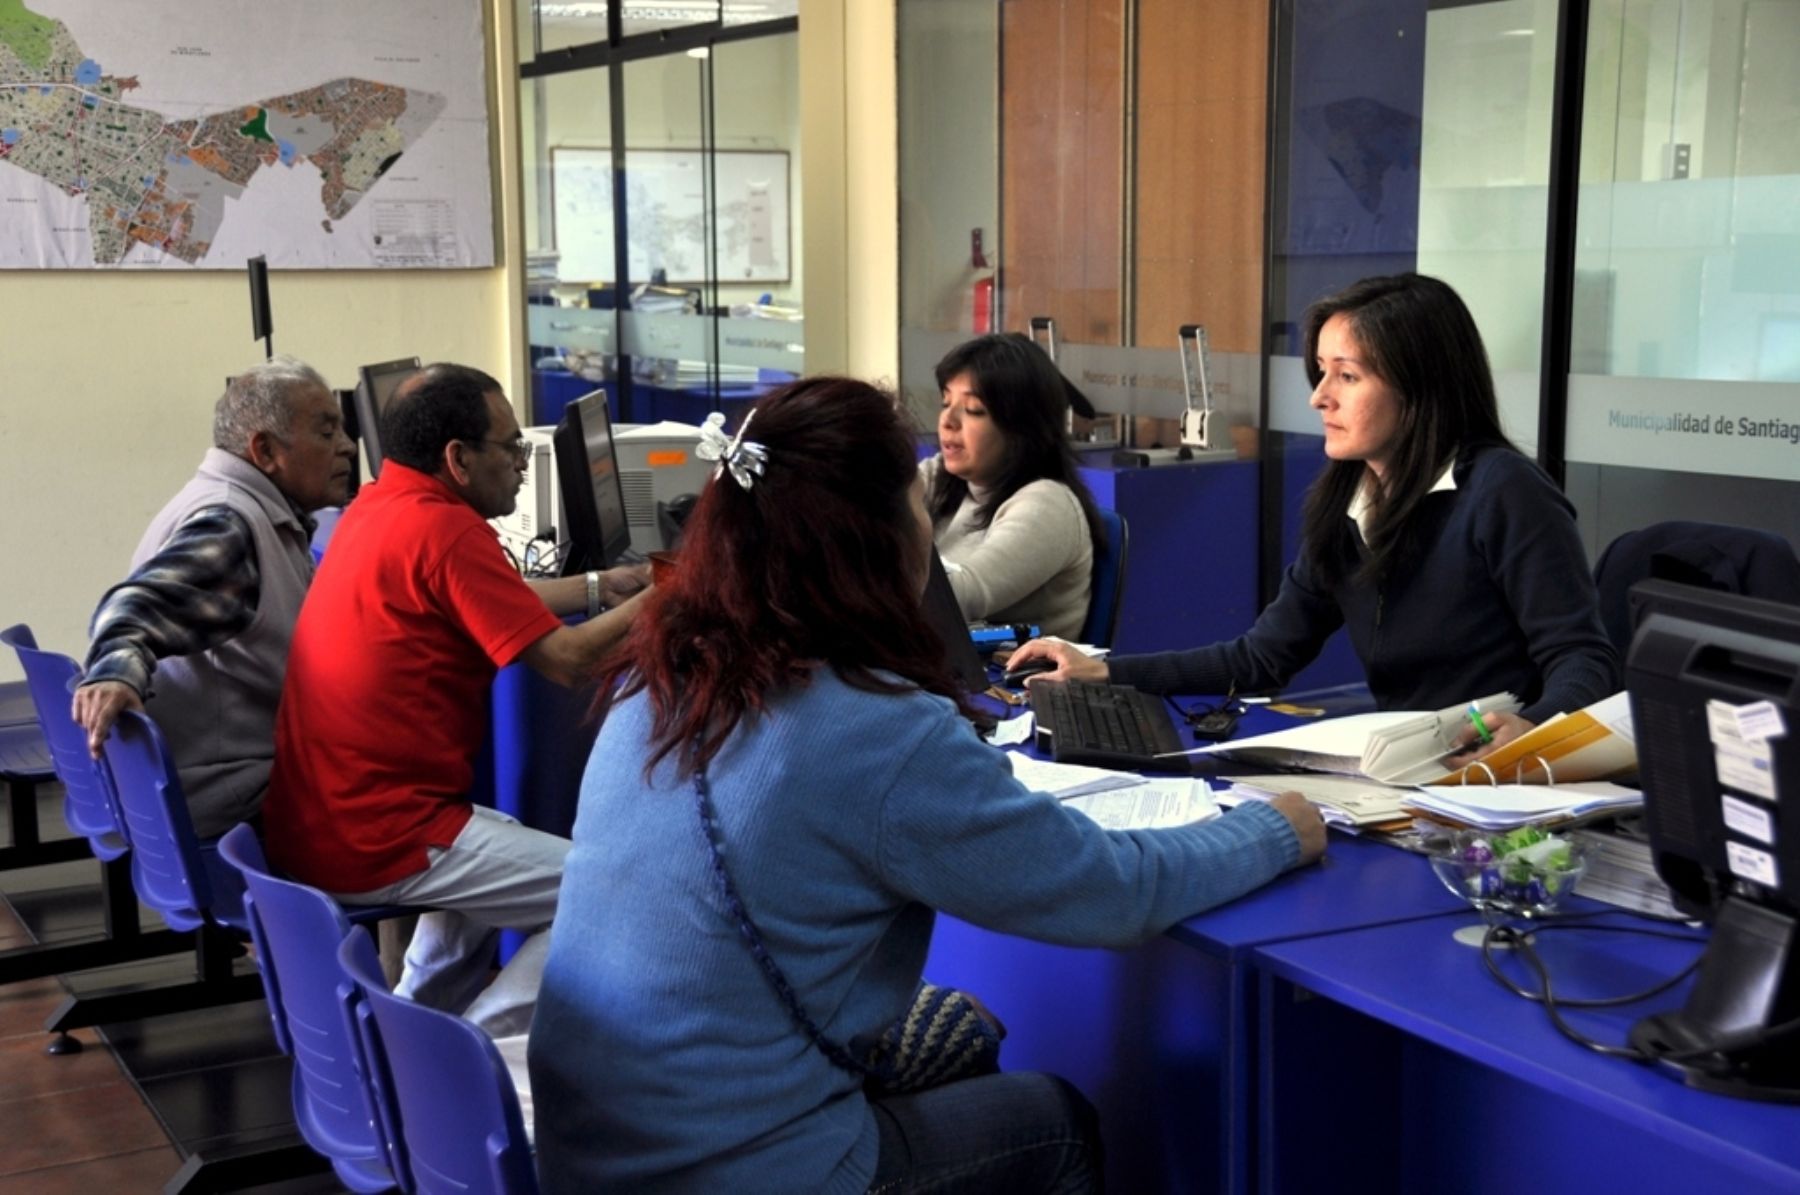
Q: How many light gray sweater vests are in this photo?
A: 1